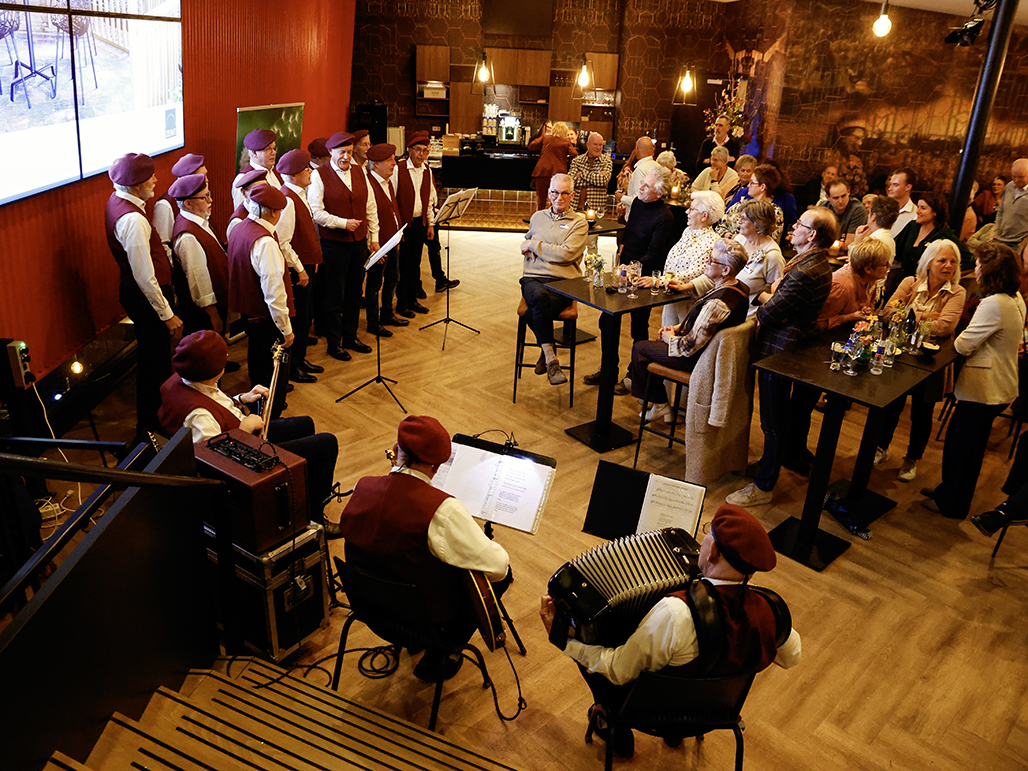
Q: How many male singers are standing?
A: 12